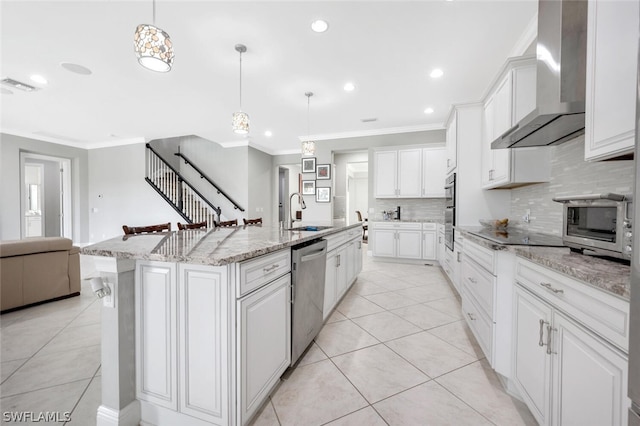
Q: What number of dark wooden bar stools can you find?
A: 4